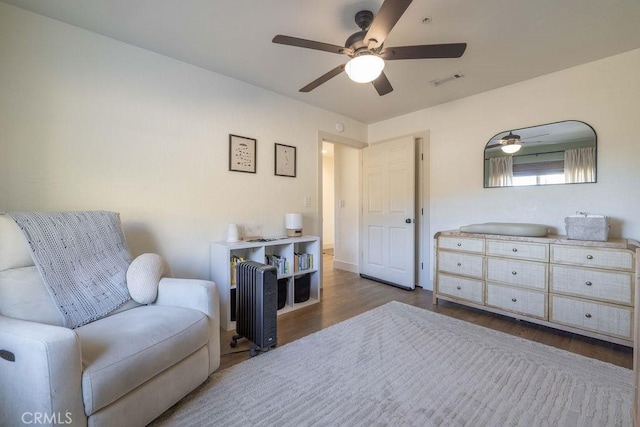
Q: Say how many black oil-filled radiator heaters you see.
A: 1